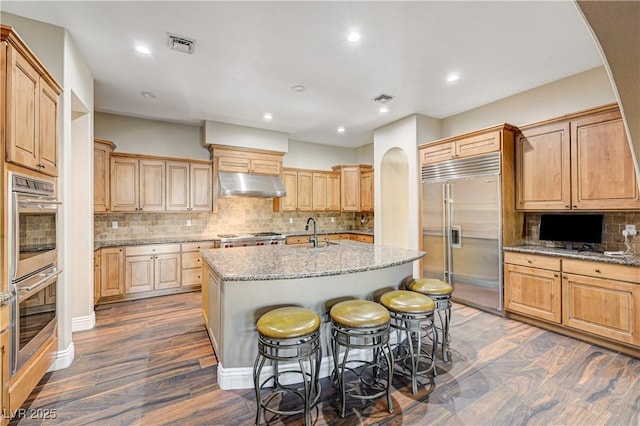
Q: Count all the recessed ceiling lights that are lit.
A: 6